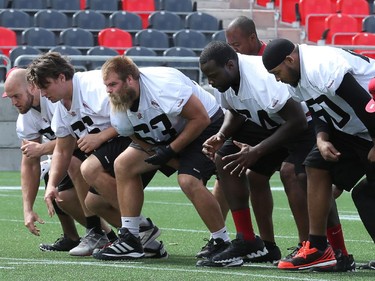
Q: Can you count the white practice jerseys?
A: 5